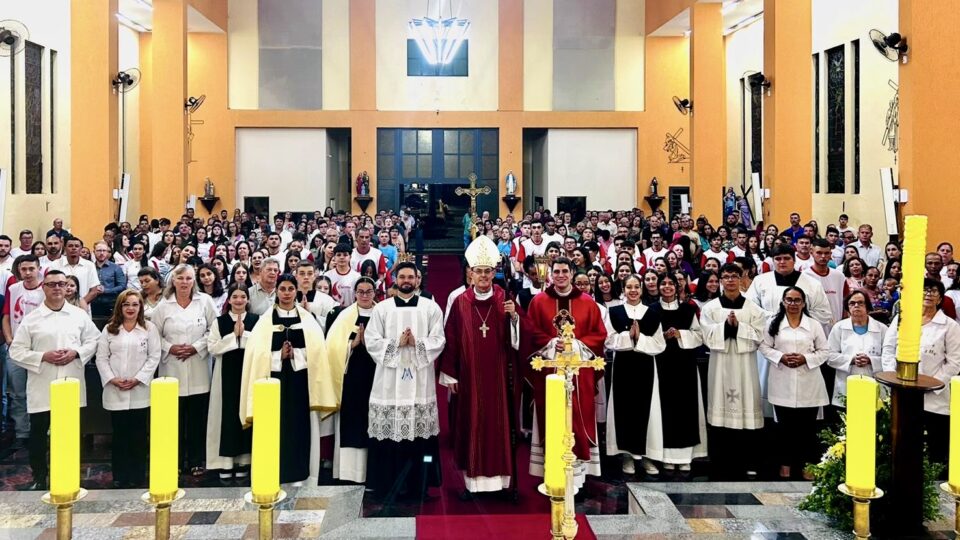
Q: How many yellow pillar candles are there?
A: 7